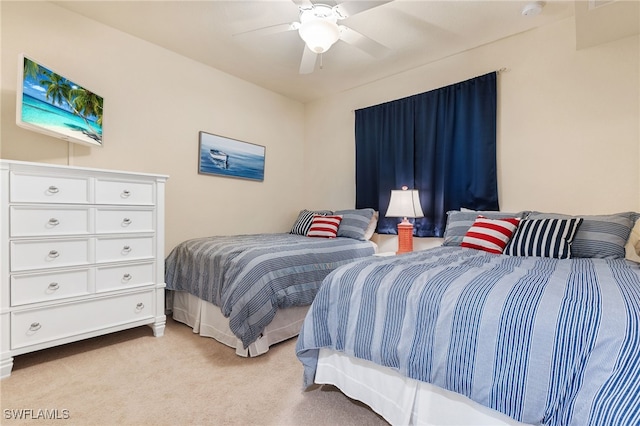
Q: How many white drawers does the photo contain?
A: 9